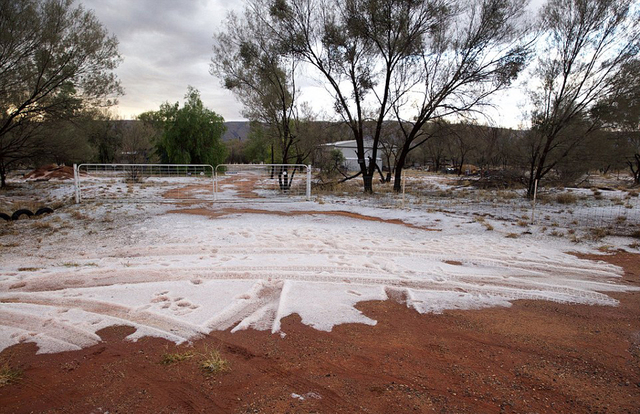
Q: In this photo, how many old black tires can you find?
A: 3